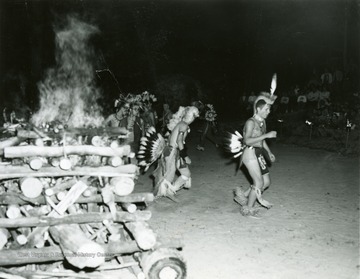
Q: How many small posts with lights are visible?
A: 3